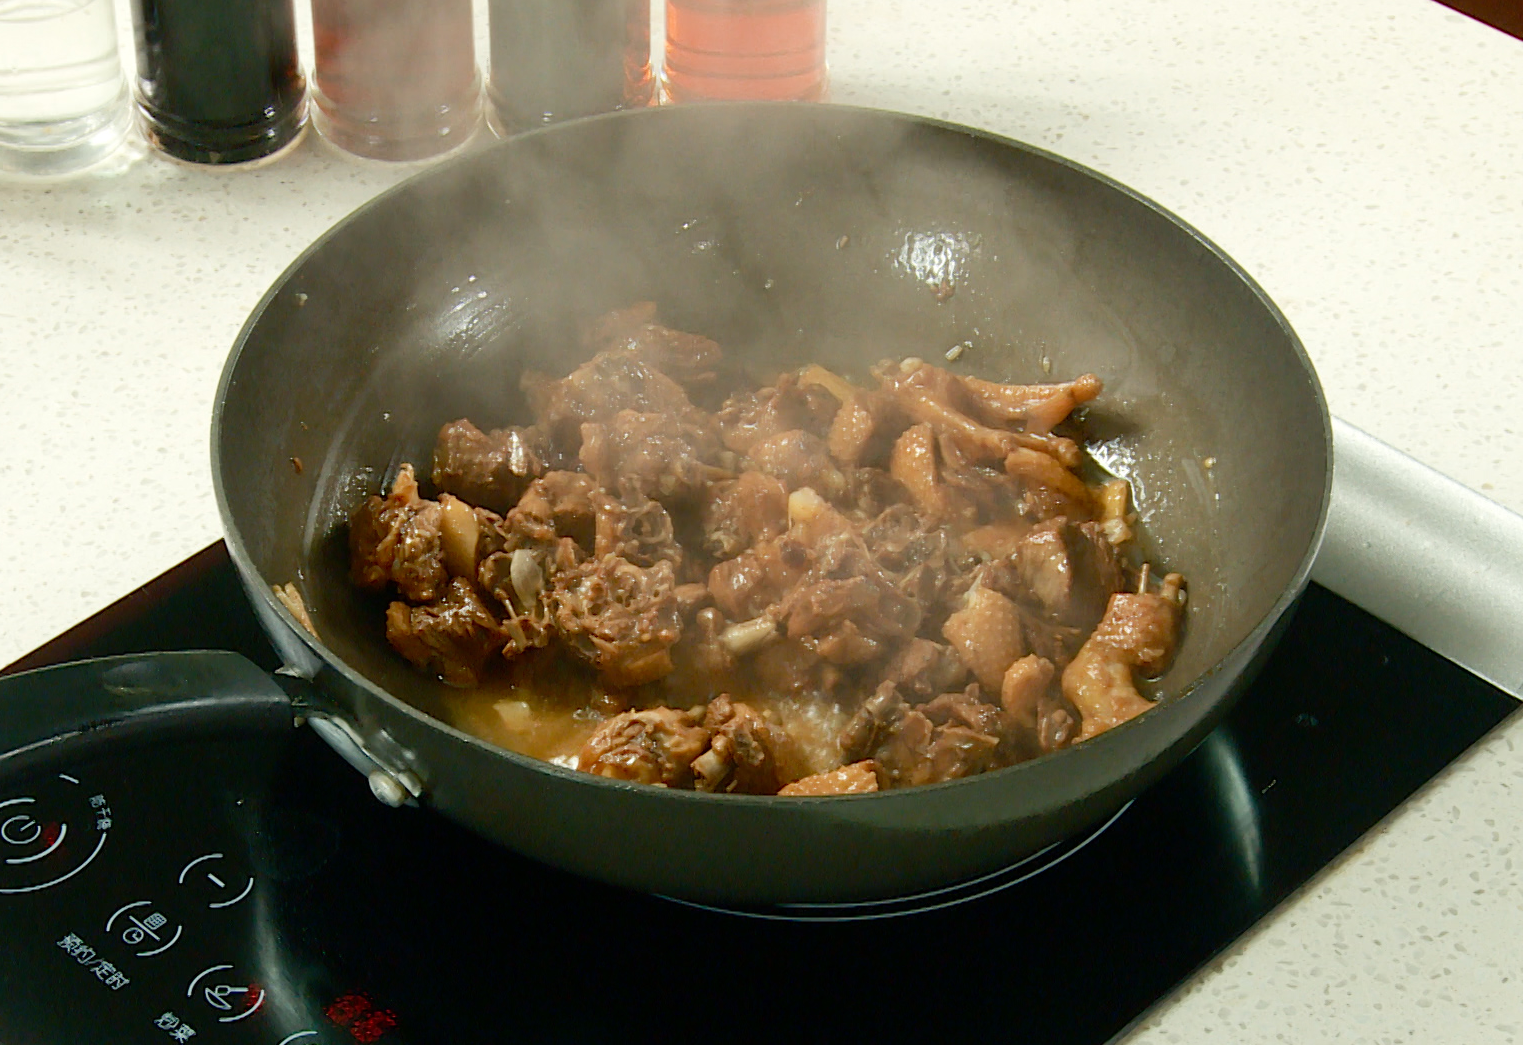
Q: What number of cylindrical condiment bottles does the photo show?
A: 5